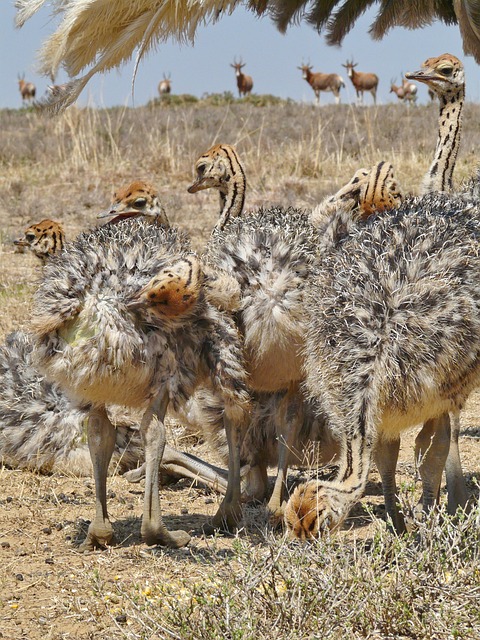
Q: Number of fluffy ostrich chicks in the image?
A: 7